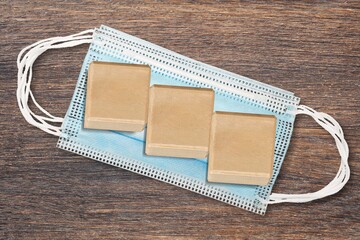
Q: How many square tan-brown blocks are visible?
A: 3